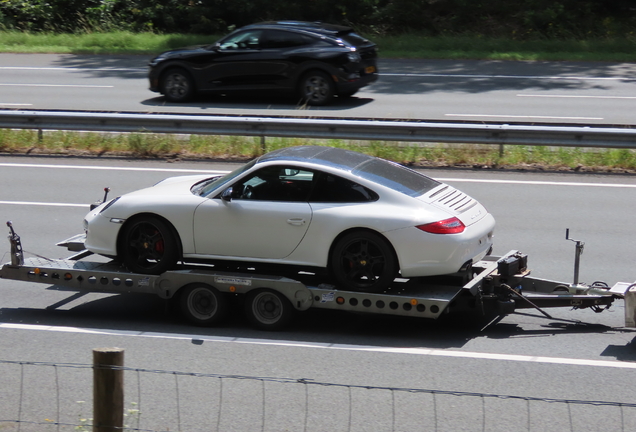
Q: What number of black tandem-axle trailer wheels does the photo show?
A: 2